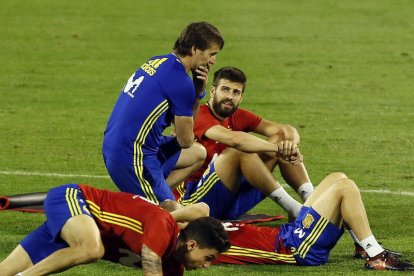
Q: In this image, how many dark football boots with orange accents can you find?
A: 2